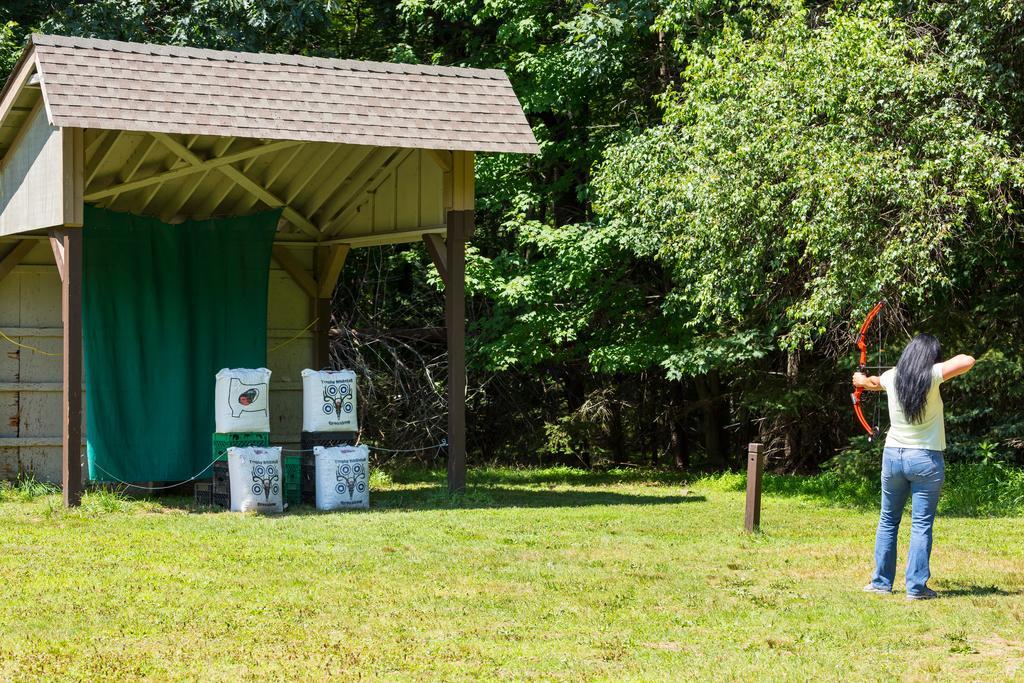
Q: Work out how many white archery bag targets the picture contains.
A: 4